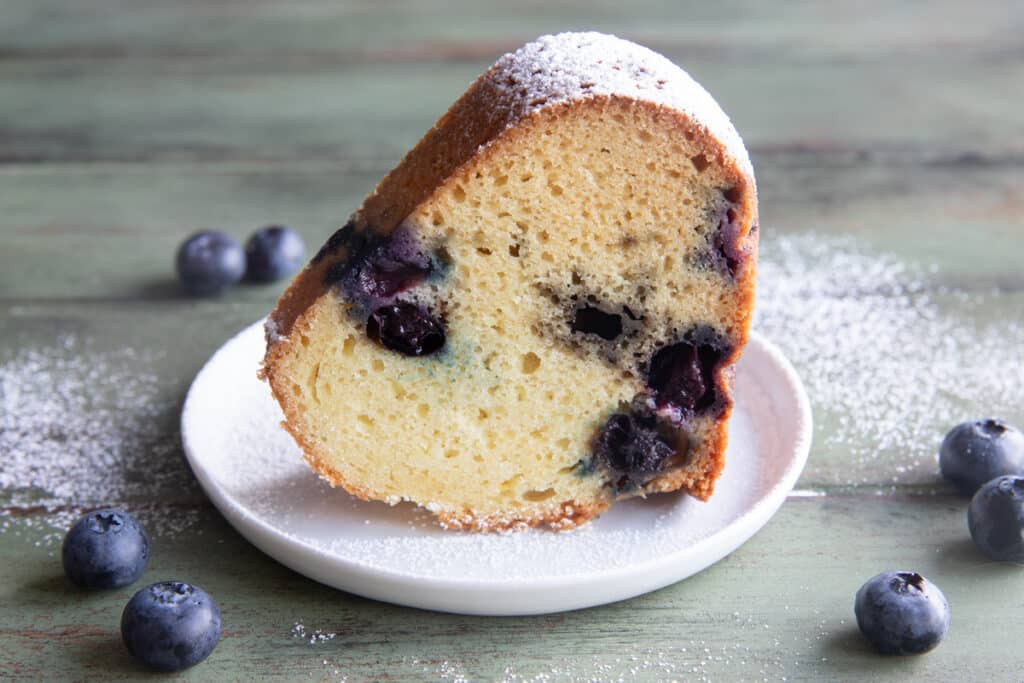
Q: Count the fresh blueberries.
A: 7